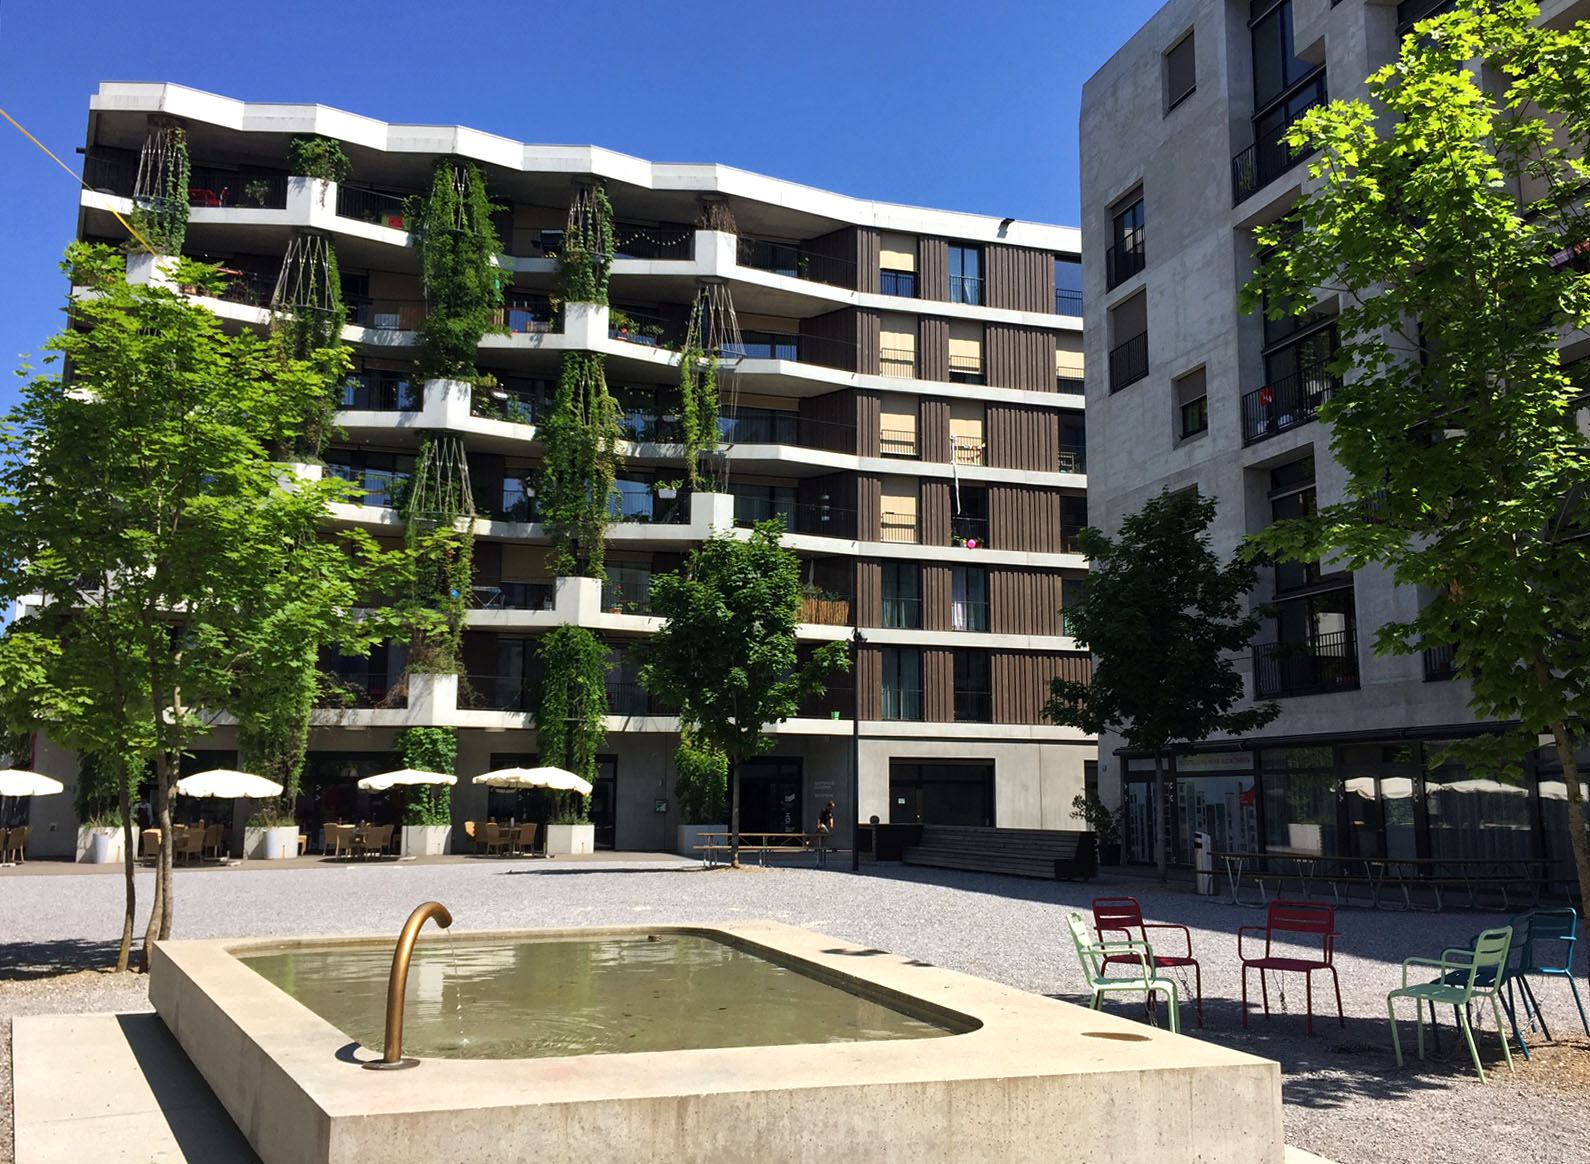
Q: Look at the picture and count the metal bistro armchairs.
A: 6